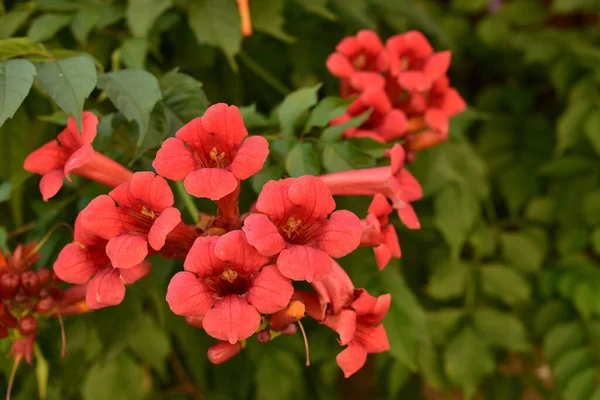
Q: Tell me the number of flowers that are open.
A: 13